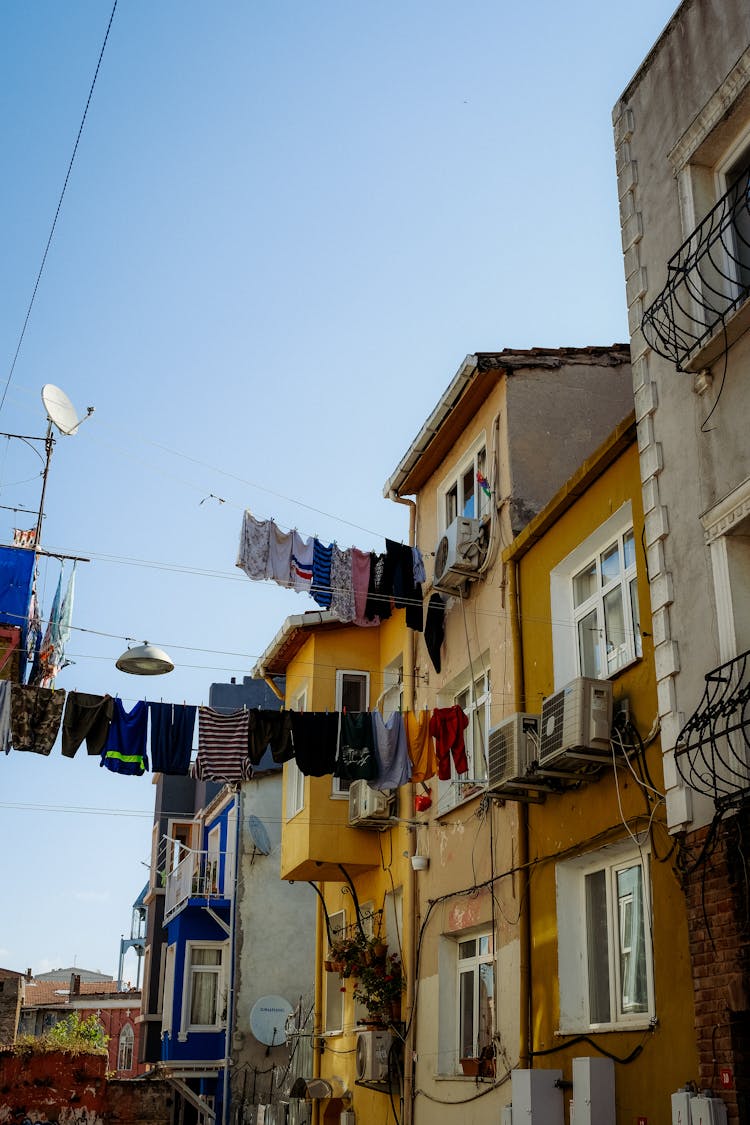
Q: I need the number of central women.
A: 0